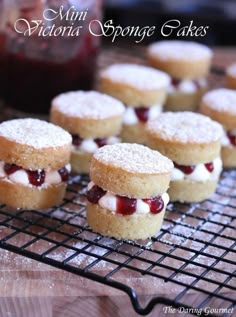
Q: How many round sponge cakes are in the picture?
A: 8